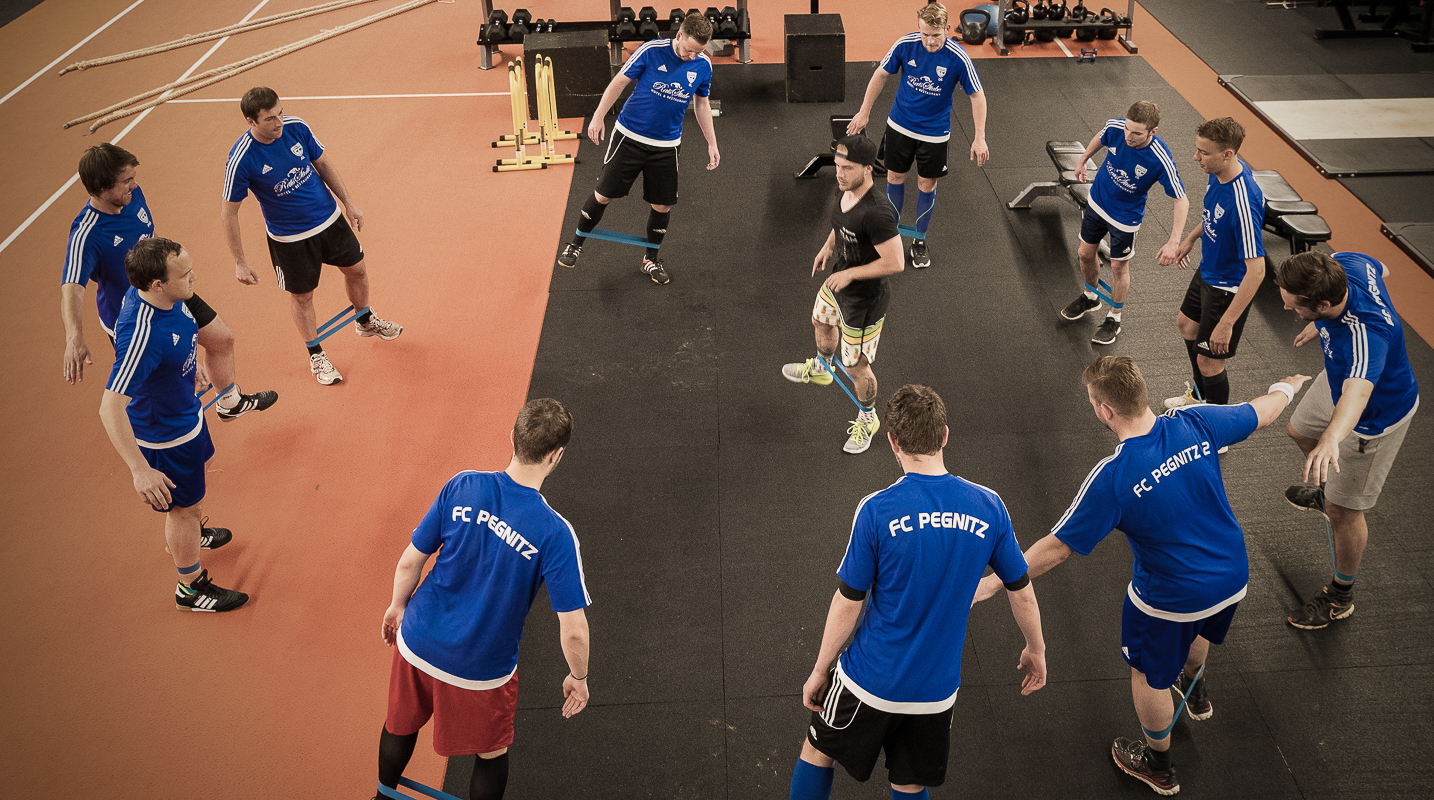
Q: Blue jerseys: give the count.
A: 11